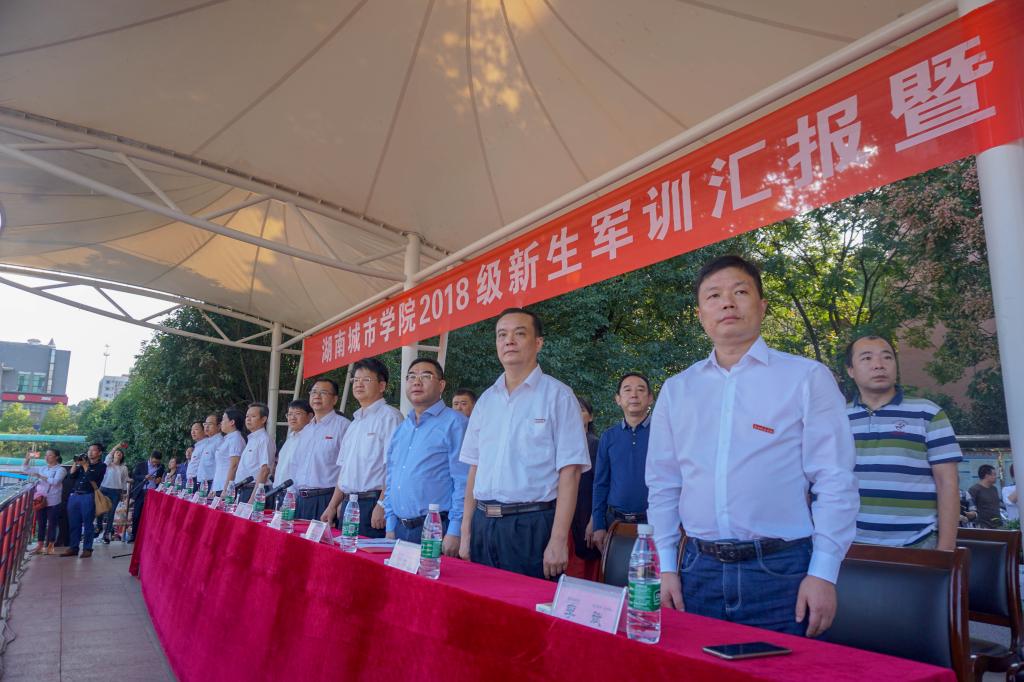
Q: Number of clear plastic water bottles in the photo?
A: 10